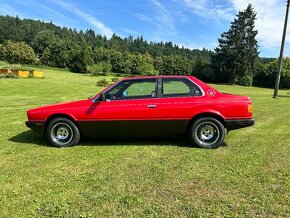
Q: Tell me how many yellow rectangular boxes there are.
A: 2